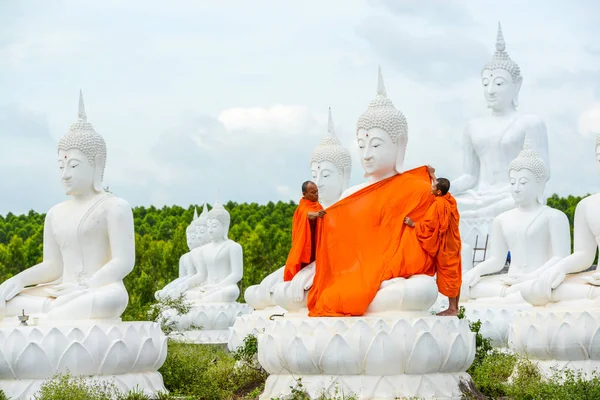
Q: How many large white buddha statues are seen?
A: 9